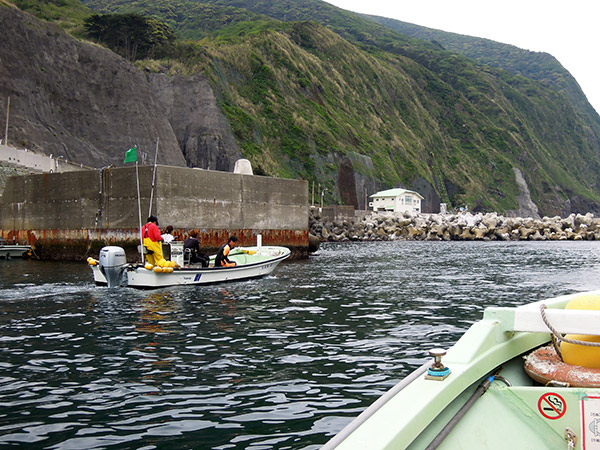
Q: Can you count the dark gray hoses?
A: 1